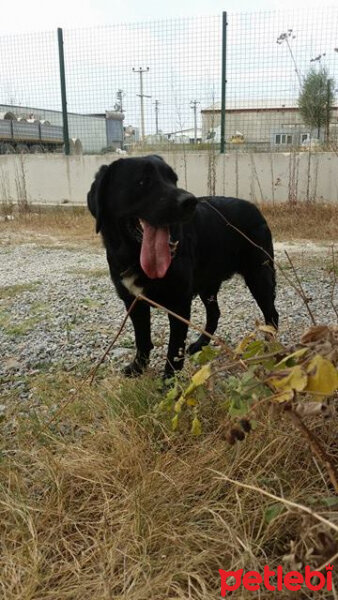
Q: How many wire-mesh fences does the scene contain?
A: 1